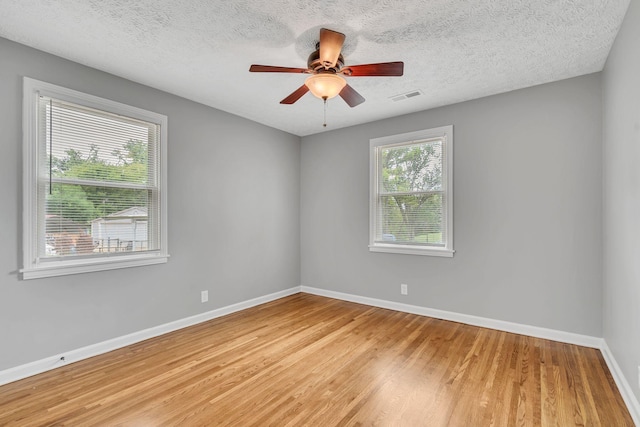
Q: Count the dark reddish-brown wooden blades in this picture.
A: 5